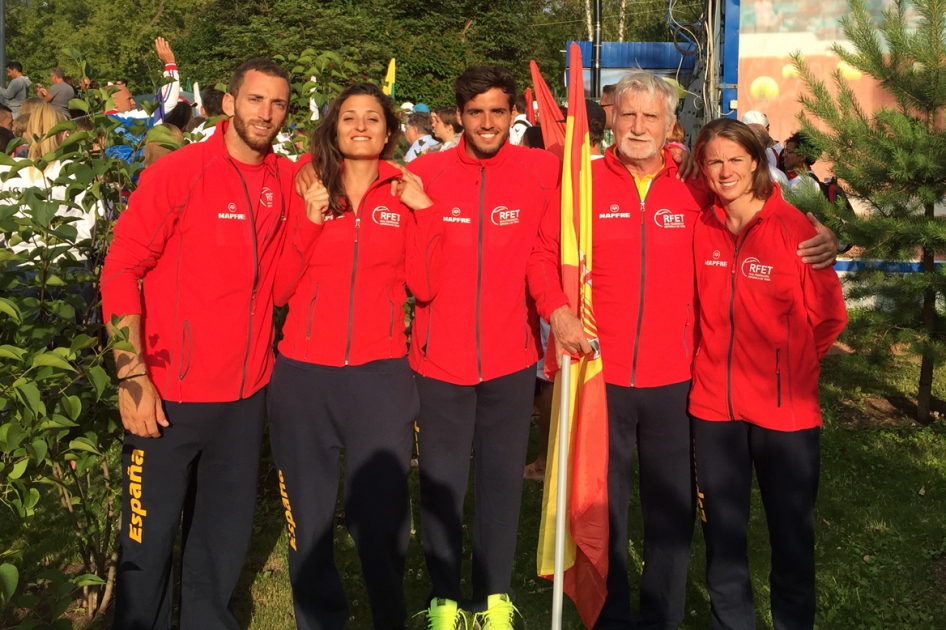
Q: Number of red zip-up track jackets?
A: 5